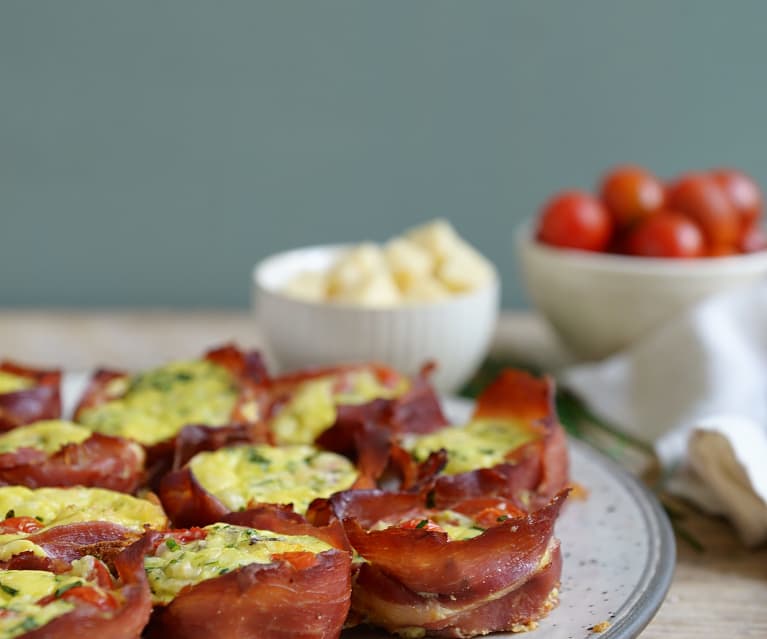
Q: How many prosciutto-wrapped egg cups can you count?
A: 10